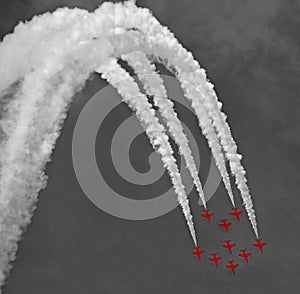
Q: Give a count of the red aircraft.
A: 9